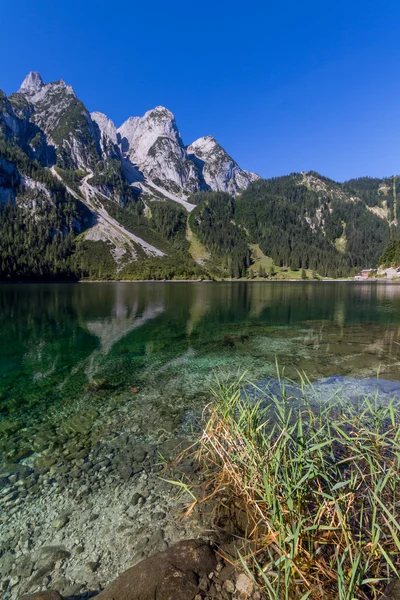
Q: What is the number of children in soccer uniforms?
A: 0